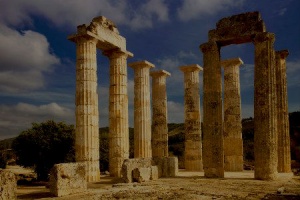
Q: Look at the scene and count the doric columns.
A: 9